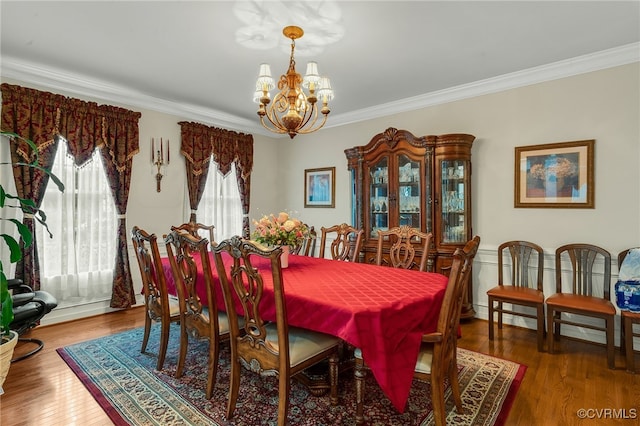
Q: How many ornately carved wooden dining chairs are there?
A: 8